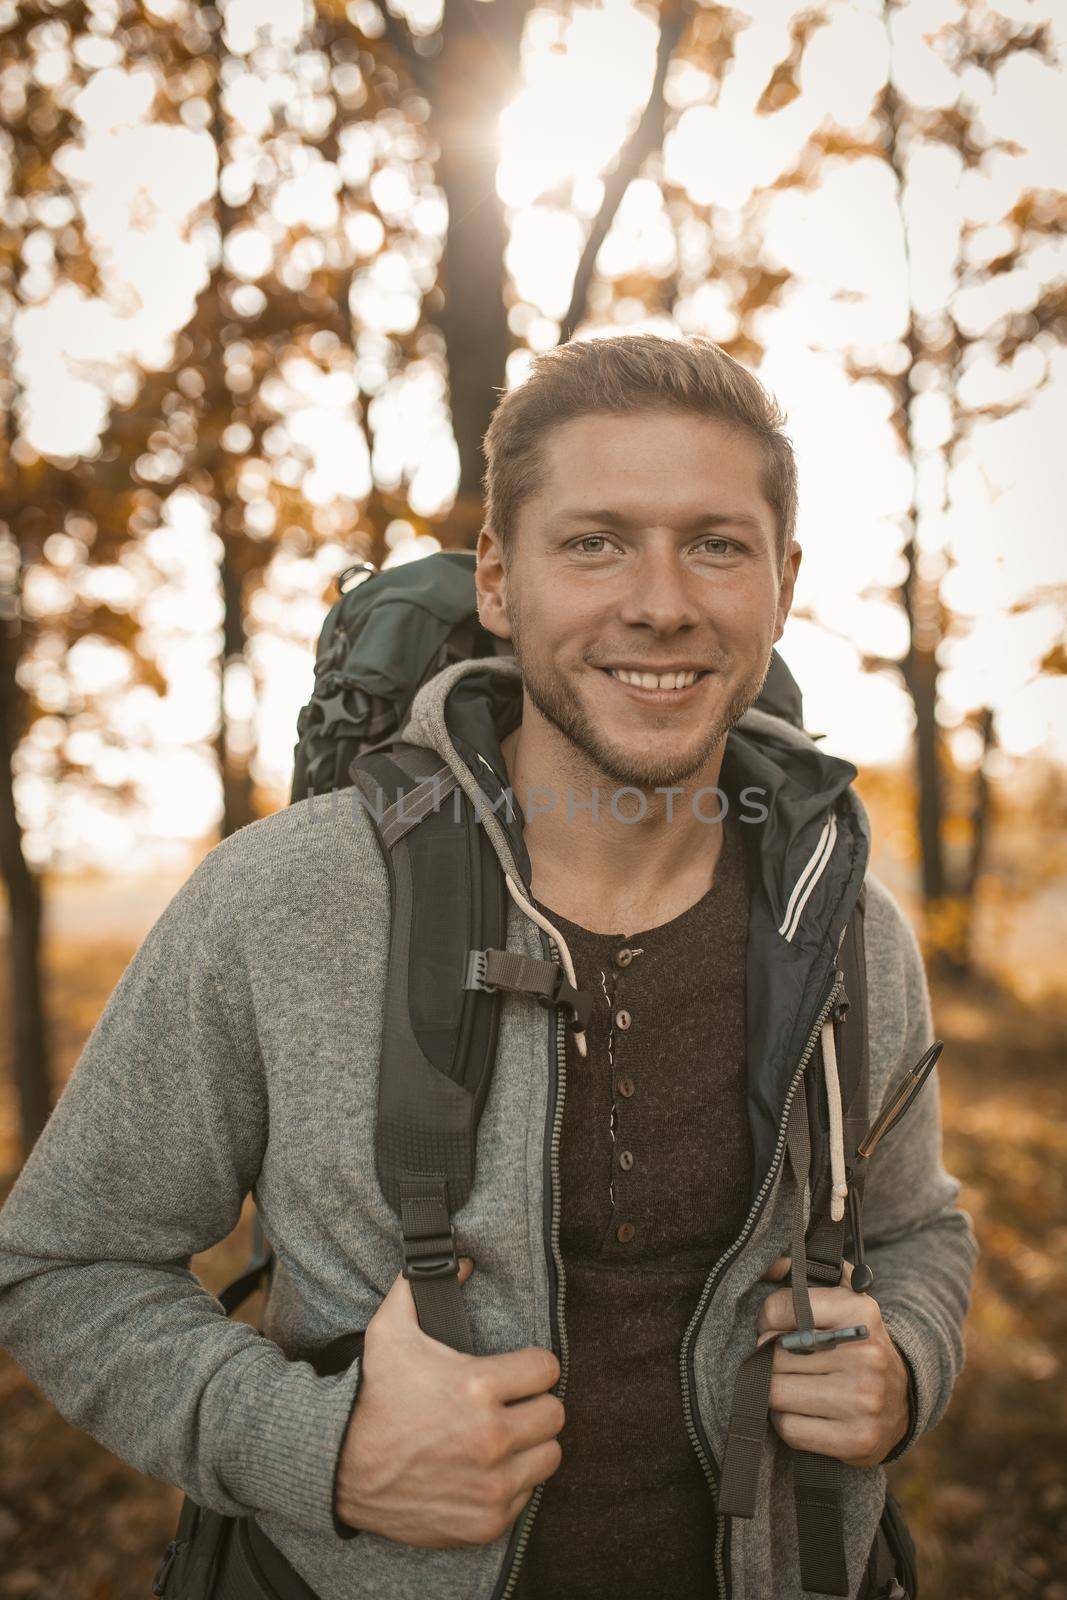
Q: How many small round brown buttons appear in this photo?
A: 5